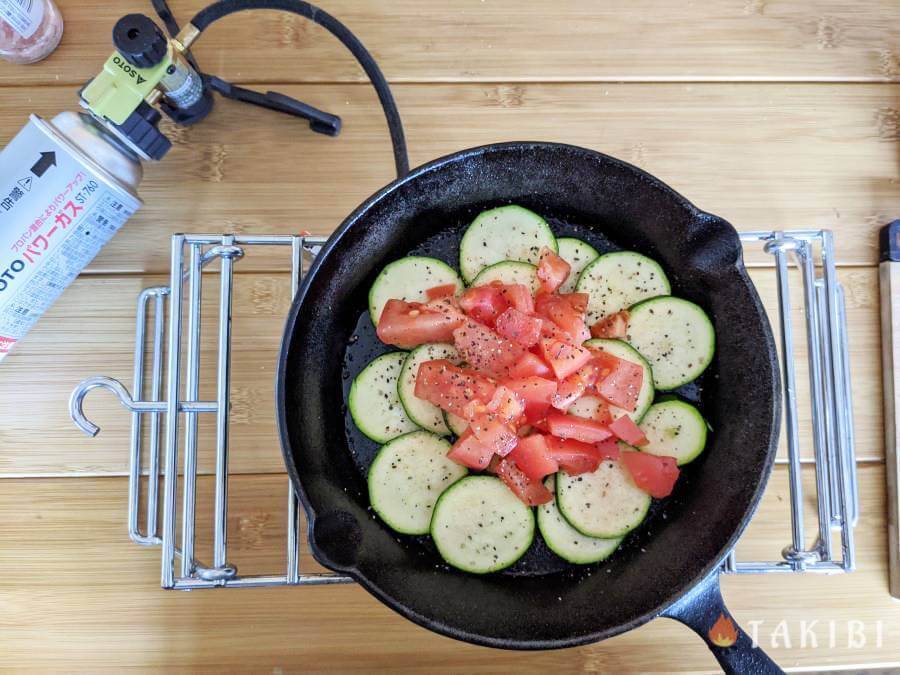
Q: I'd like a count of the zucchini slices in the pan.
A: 15